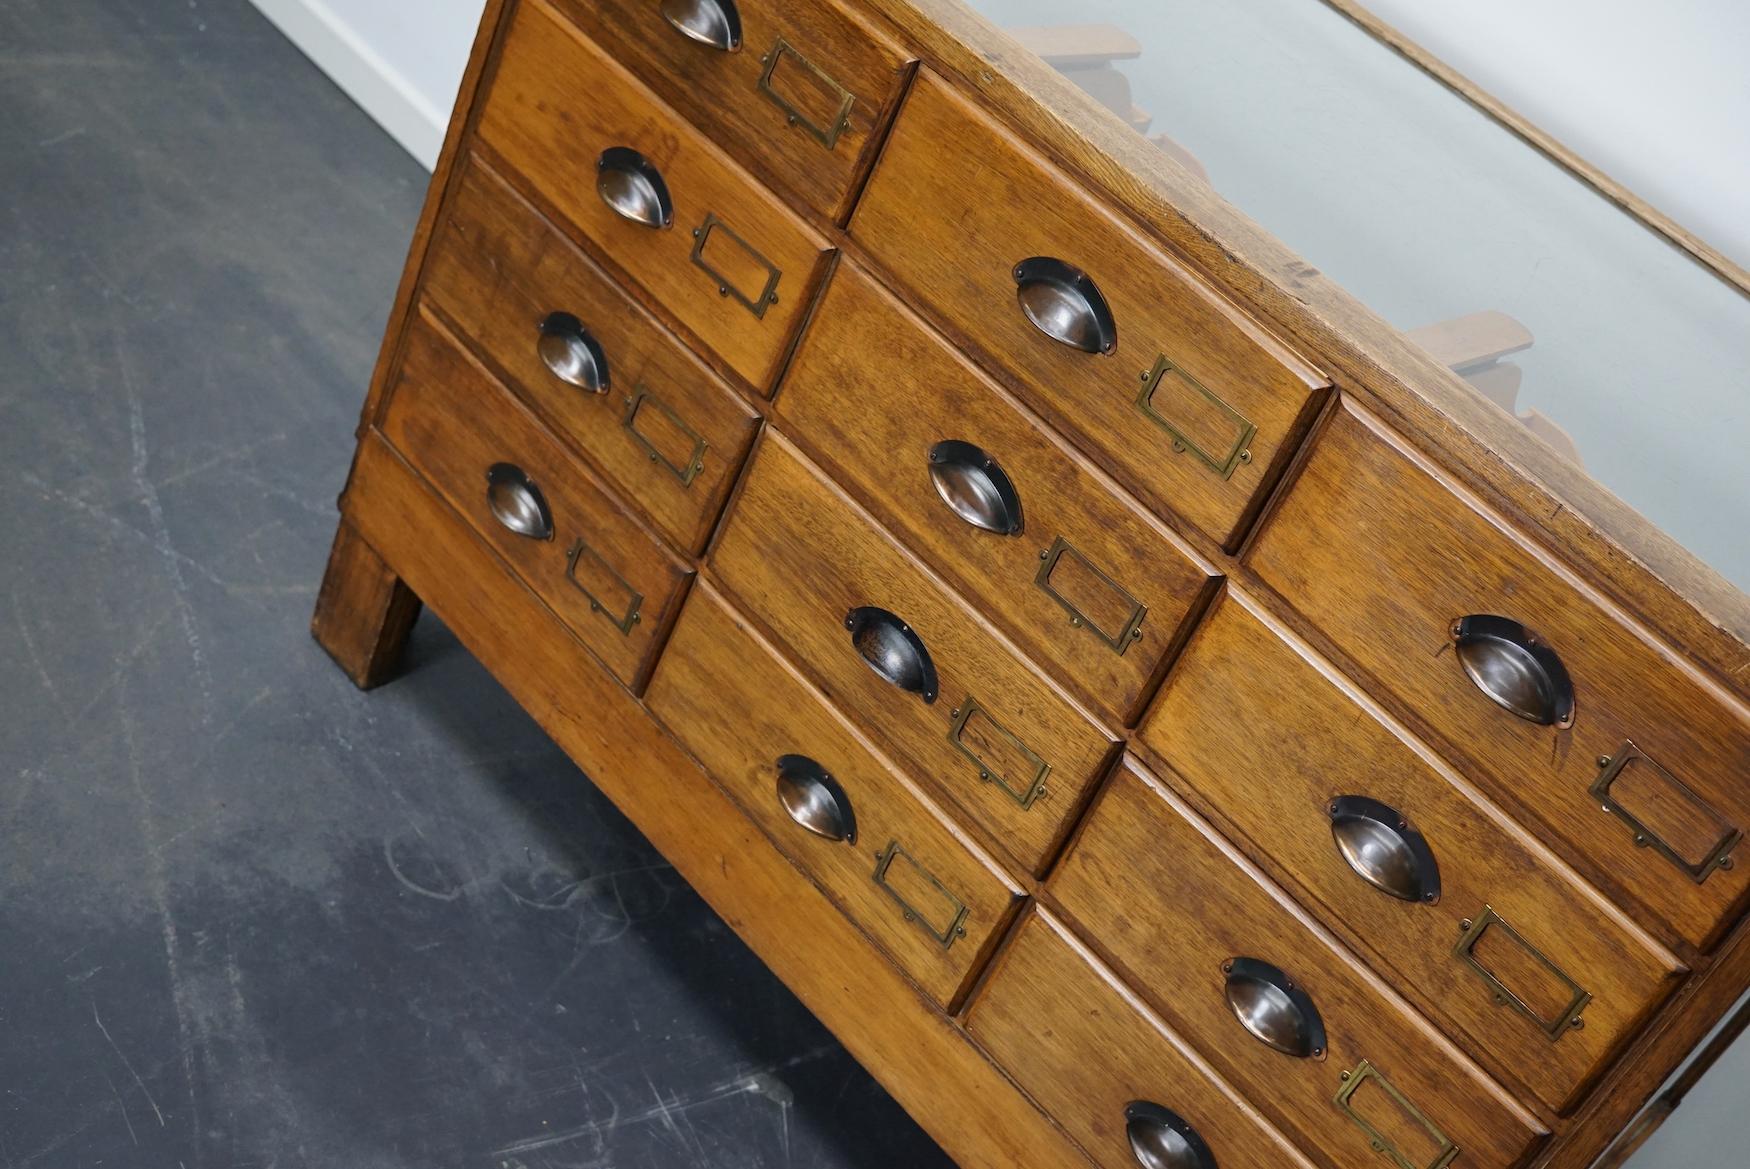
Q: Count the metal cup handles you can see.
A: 12